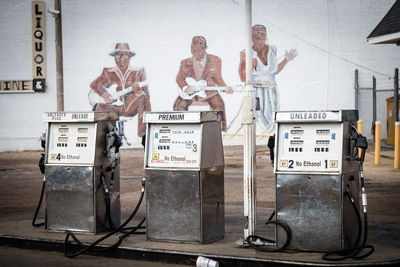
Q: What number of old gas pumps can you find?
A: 3